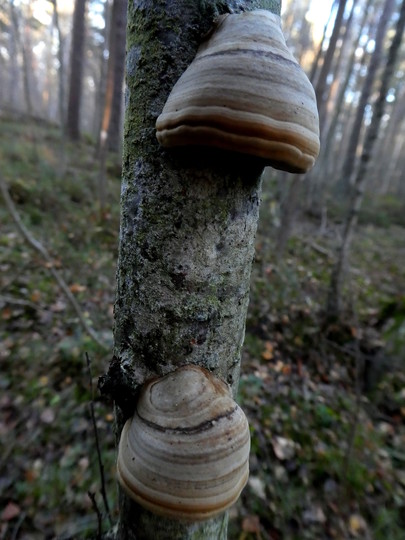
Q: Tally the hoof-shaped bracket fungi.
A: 2